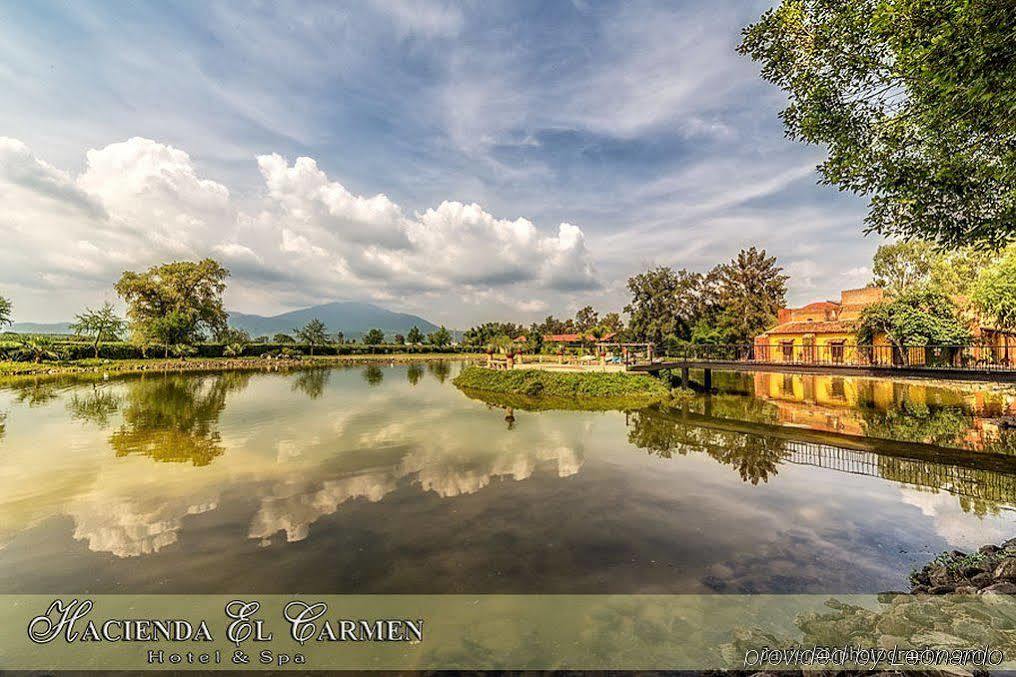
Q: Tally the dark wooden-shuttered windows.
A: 2